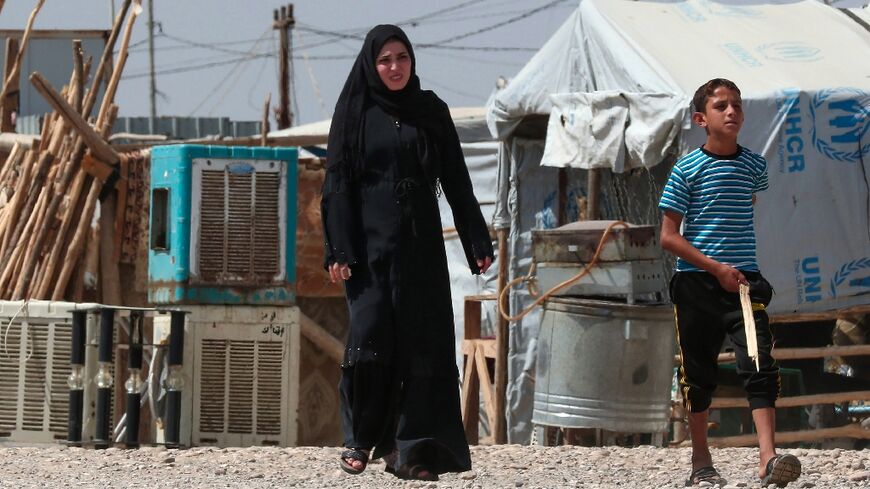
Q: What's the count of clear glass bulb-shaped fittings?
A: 4